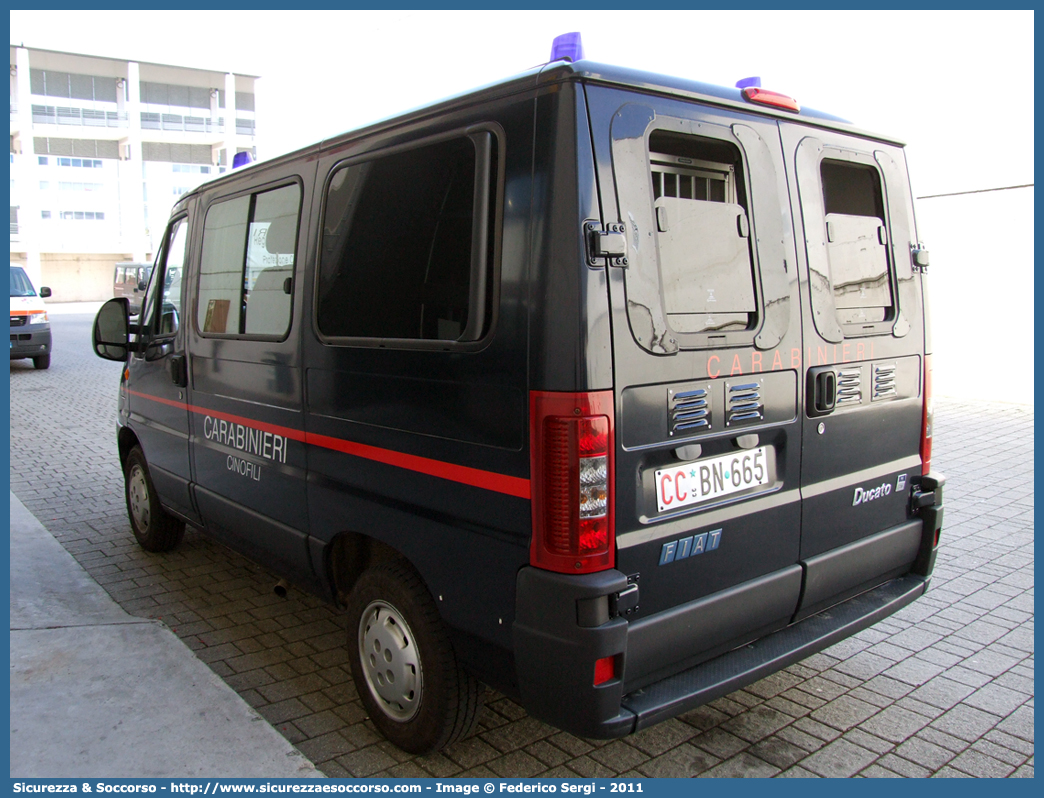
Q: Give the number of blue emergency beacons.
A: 3